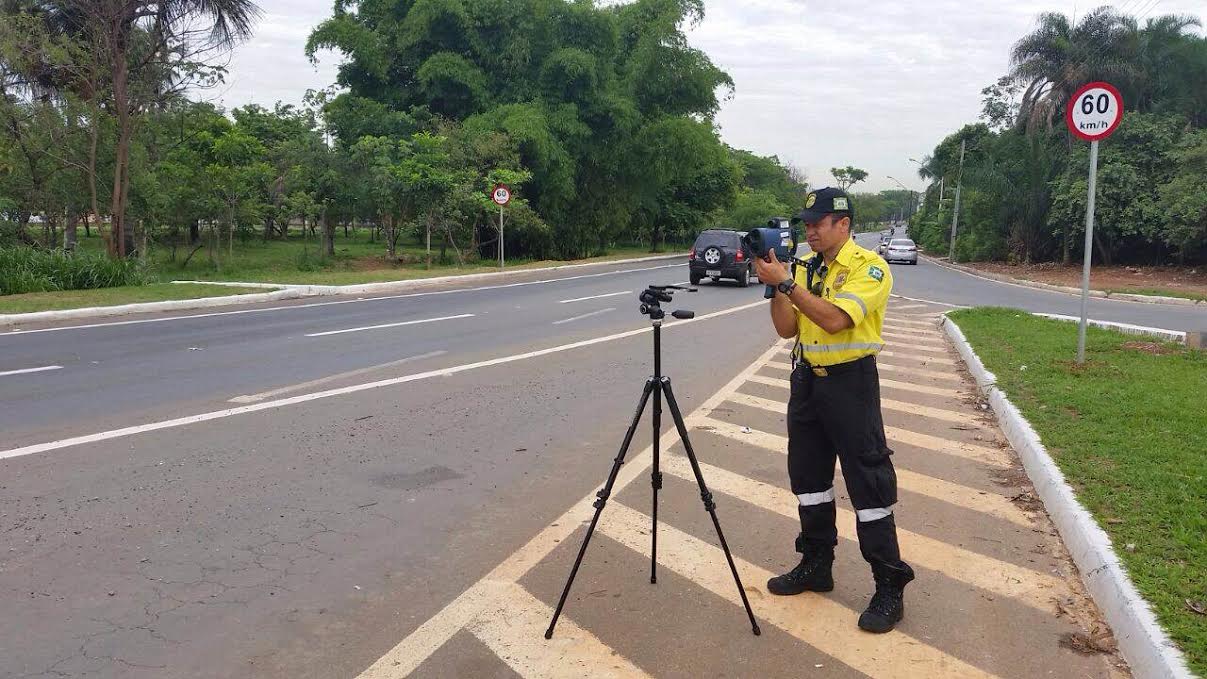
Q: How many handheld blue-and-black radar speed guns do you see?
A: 1